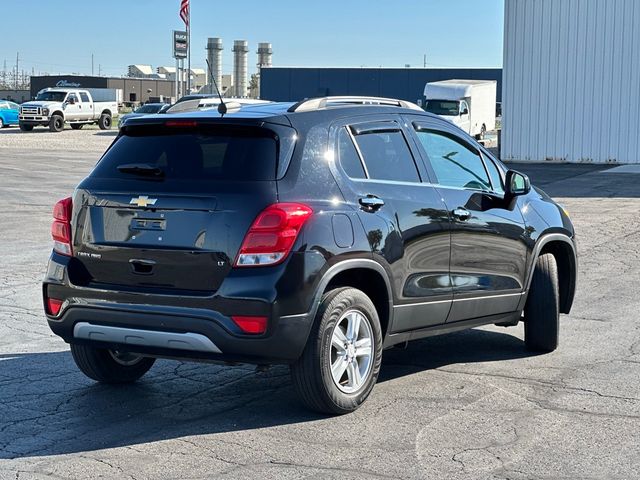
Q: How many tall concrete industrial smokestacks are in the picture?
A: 3